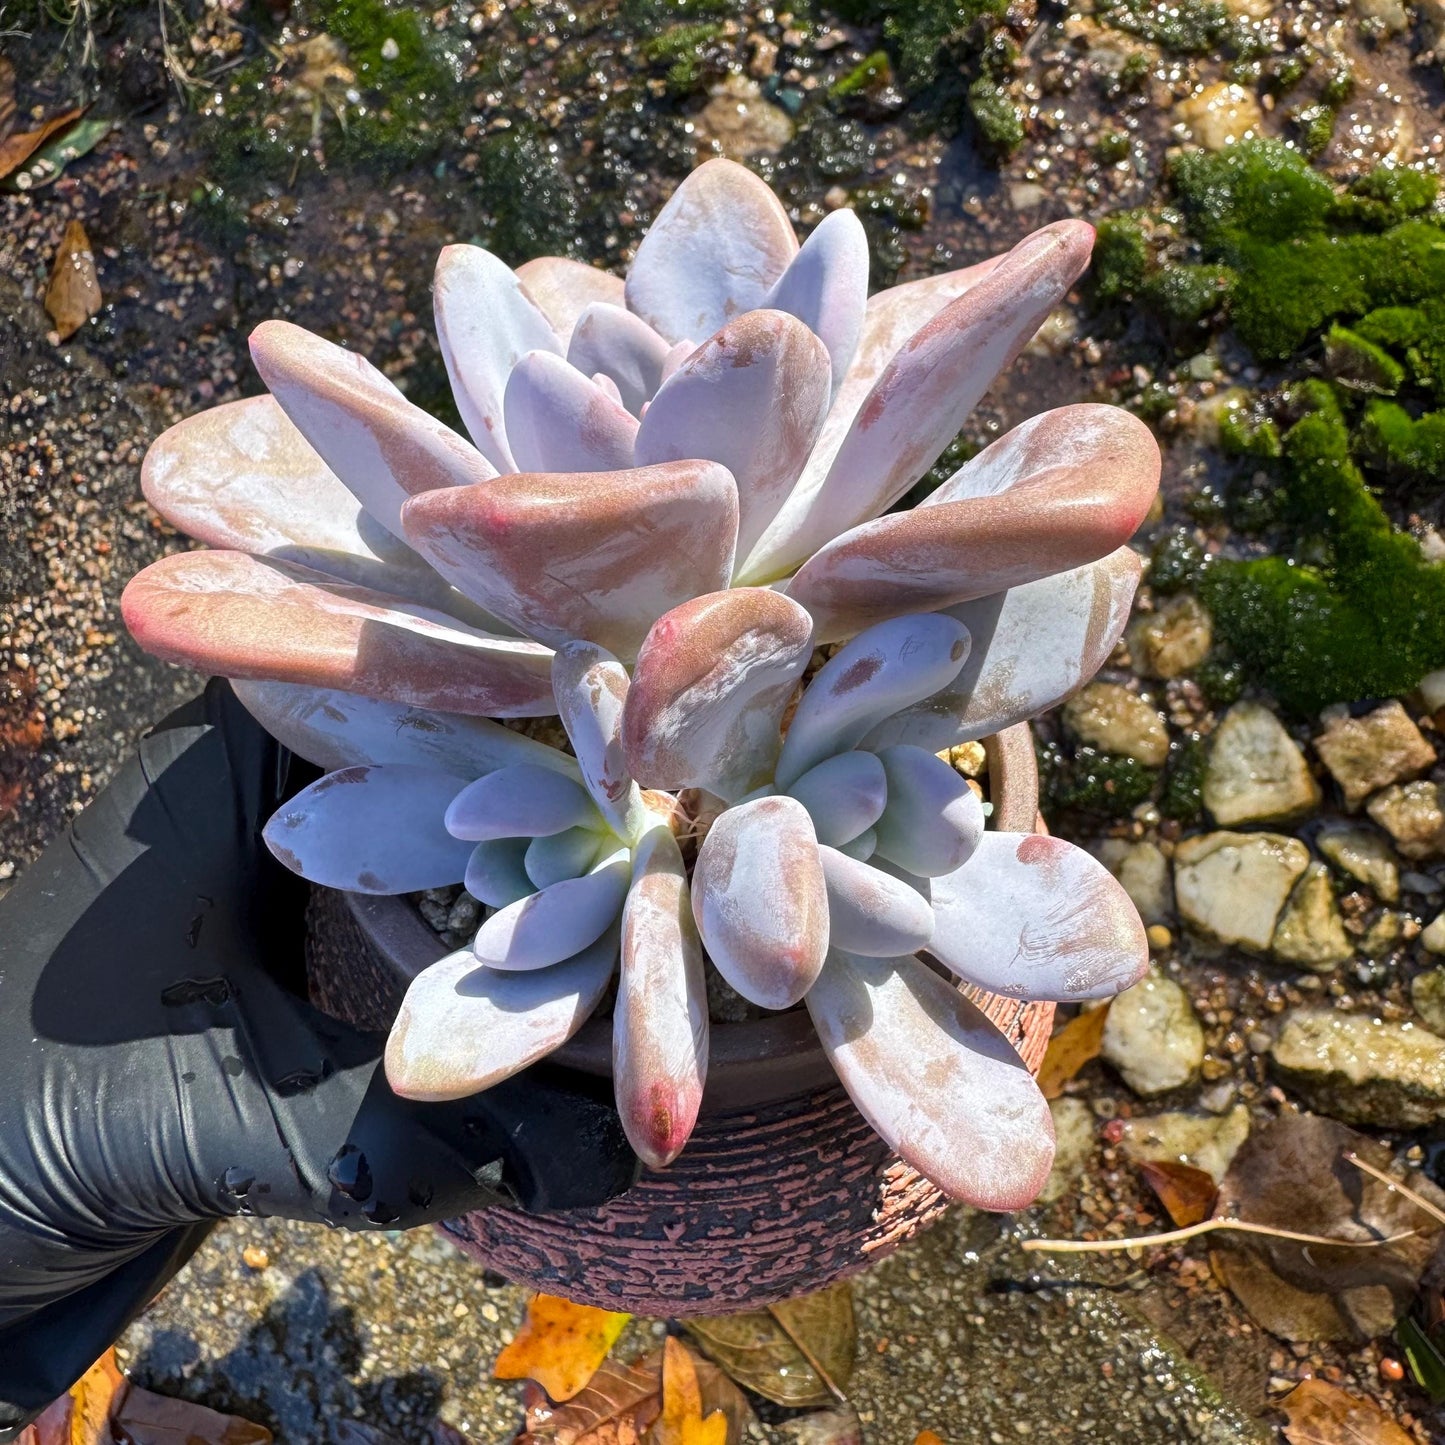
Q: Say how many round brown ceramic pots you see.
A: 1